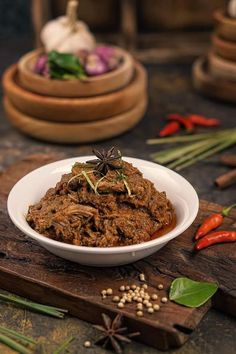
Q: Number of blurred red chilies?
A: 3